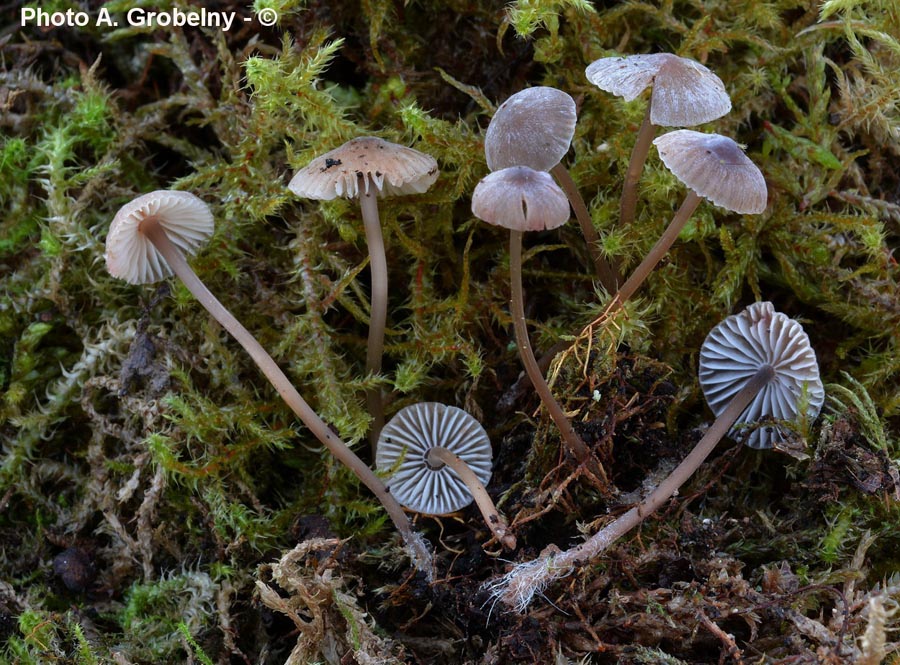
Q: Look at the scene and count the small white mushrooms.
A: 8